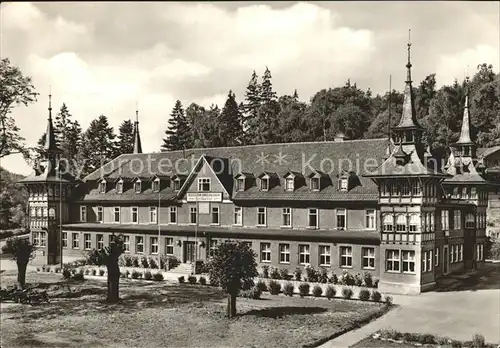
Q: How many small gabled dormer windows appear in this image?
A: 10